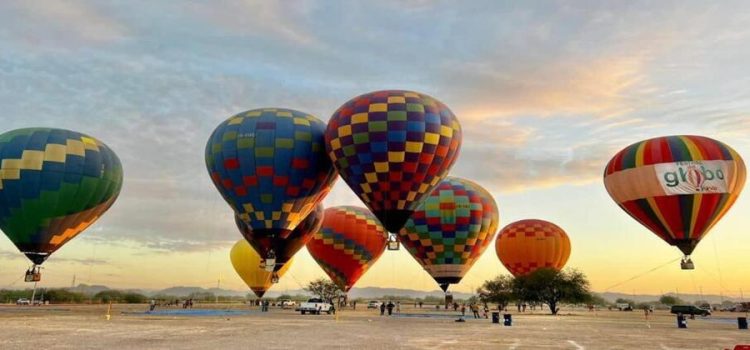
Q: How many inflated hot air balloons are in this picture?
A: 9